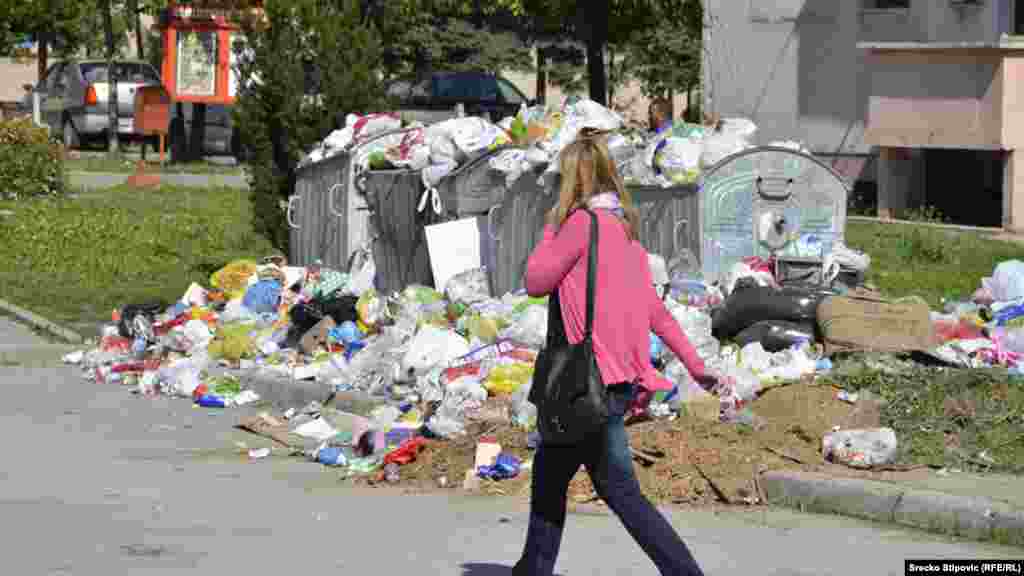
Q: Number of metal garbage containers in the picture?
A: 4